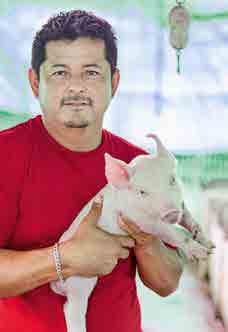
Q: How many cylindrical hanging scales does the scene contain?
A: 1